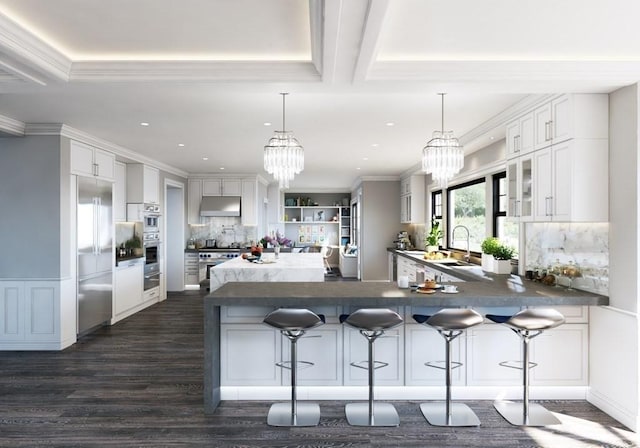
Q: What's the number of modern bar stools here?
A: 4